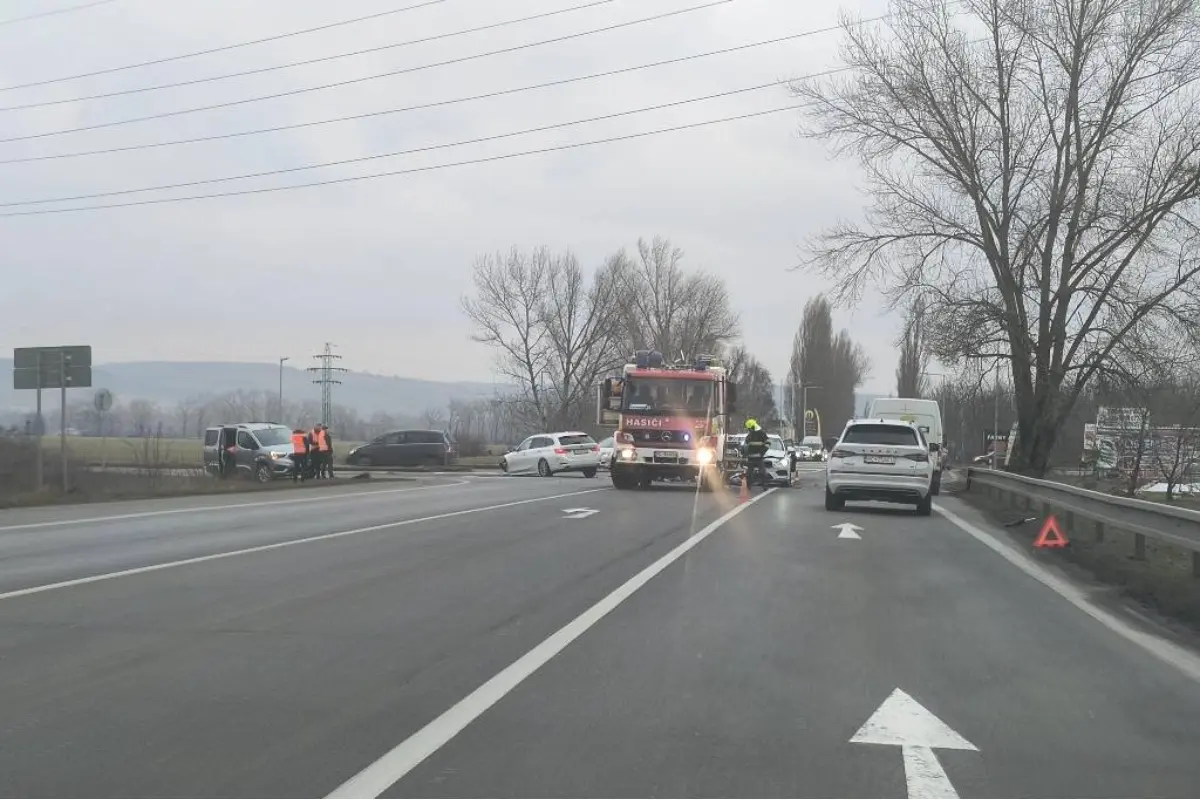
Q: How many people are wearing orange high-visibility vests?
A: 3